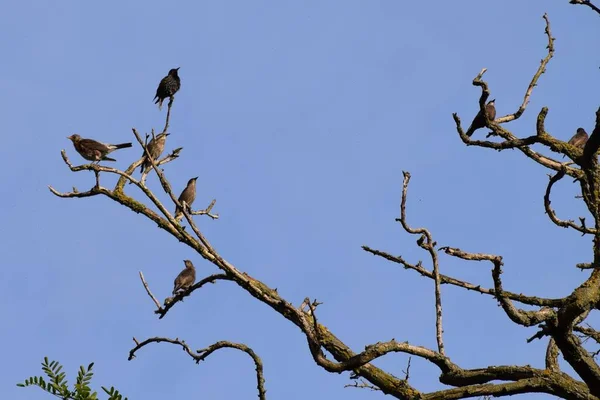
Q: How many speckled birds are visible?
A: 1